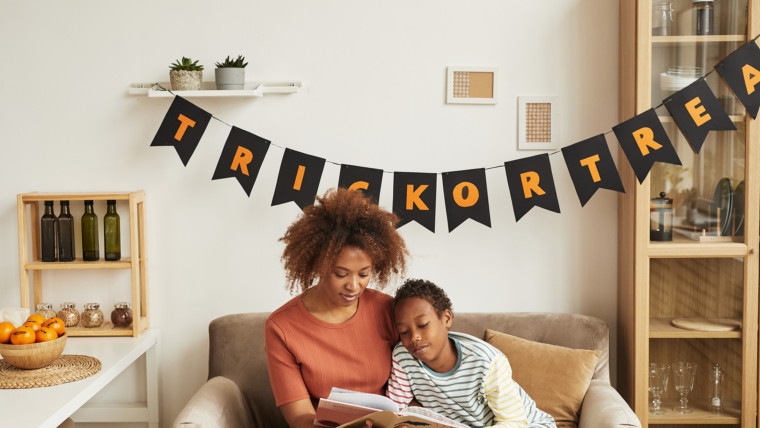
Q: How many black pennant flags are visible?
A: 11